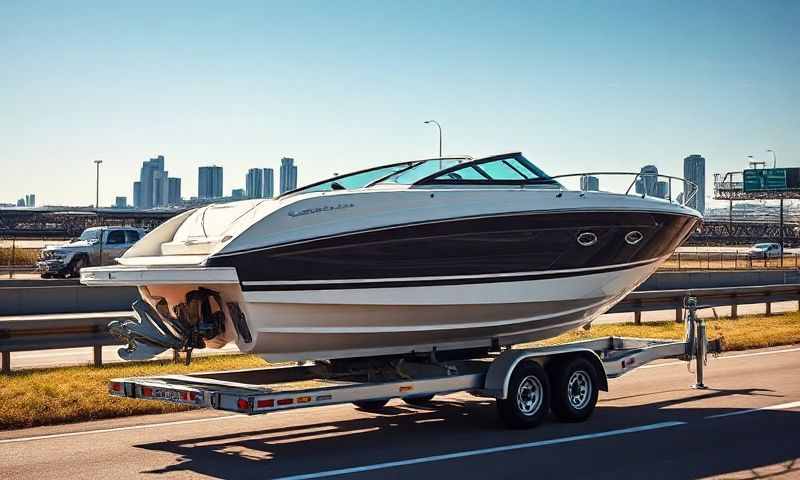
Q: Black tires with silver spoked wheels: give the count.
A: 2